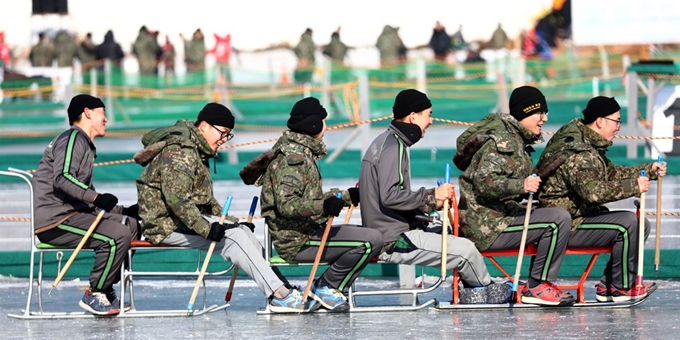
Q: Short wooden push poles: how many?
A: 10